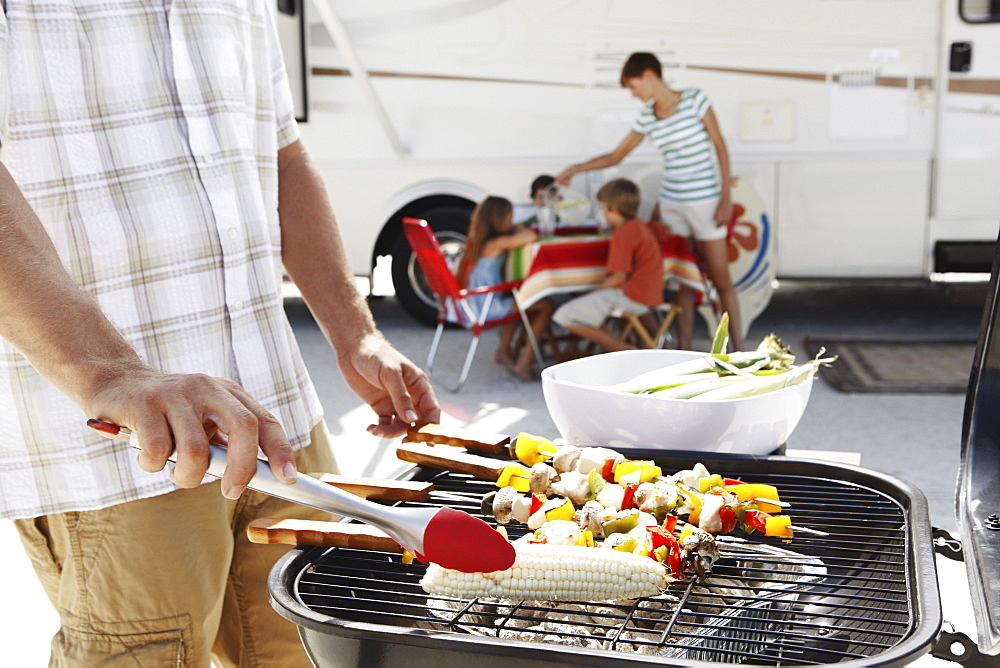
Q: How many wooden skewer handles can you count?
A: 4